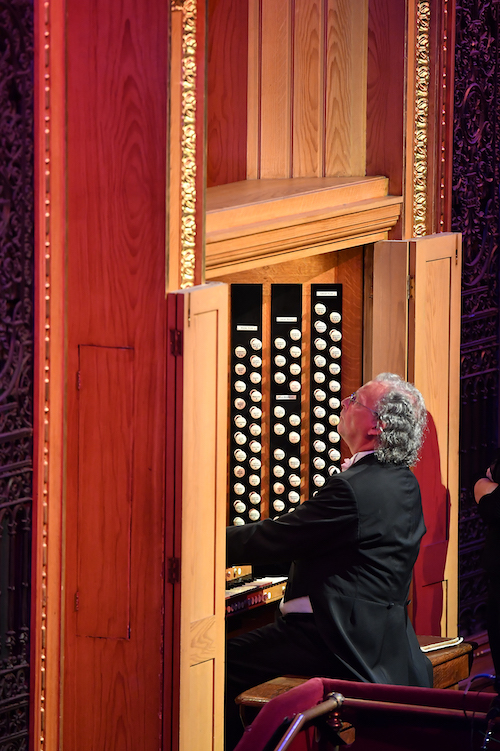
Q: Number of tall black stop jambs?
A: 3